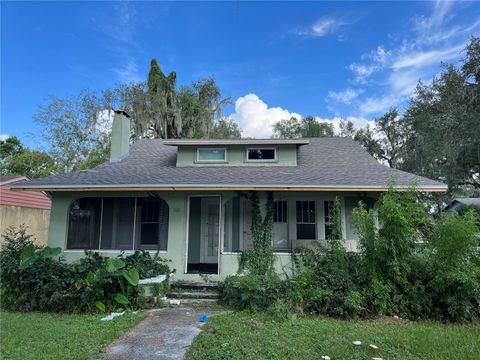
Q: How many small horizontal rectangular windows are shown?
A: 2